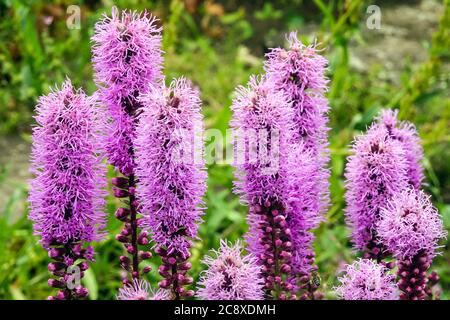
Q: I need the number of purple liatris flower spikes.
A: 11